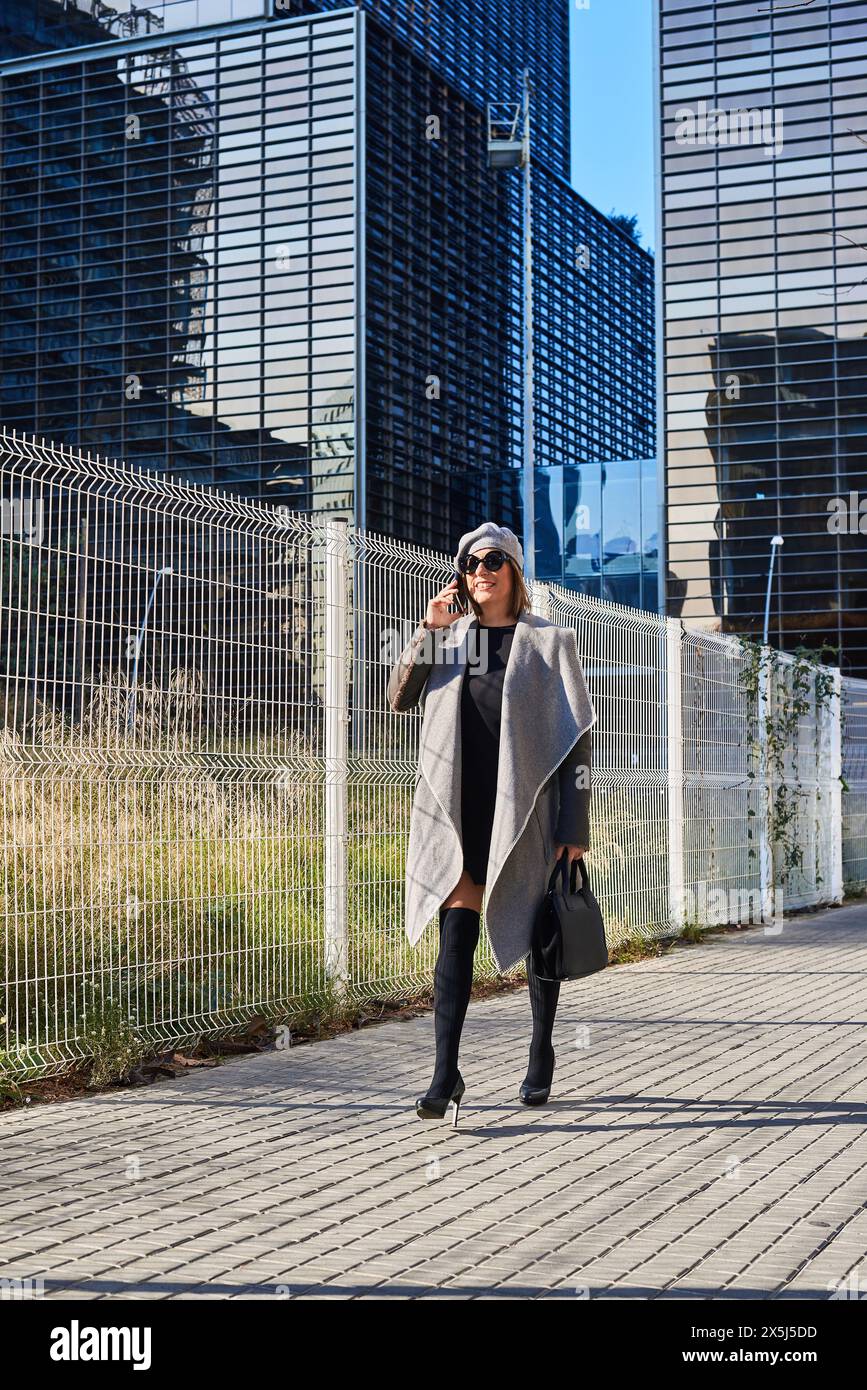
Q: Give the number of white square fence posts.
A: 5